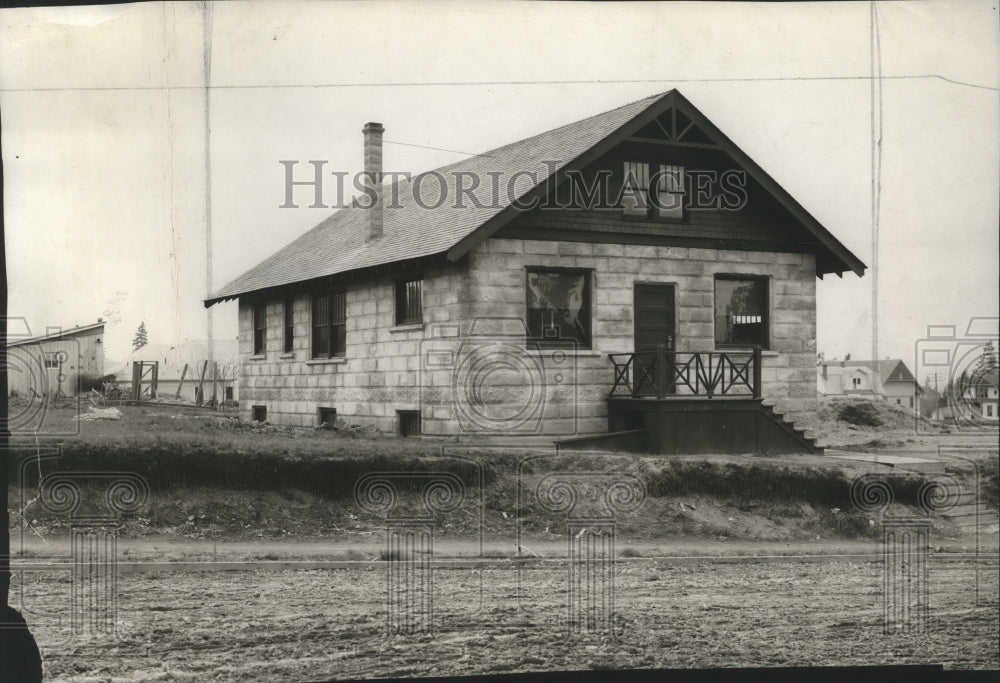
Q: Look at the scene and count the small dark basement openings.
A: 3